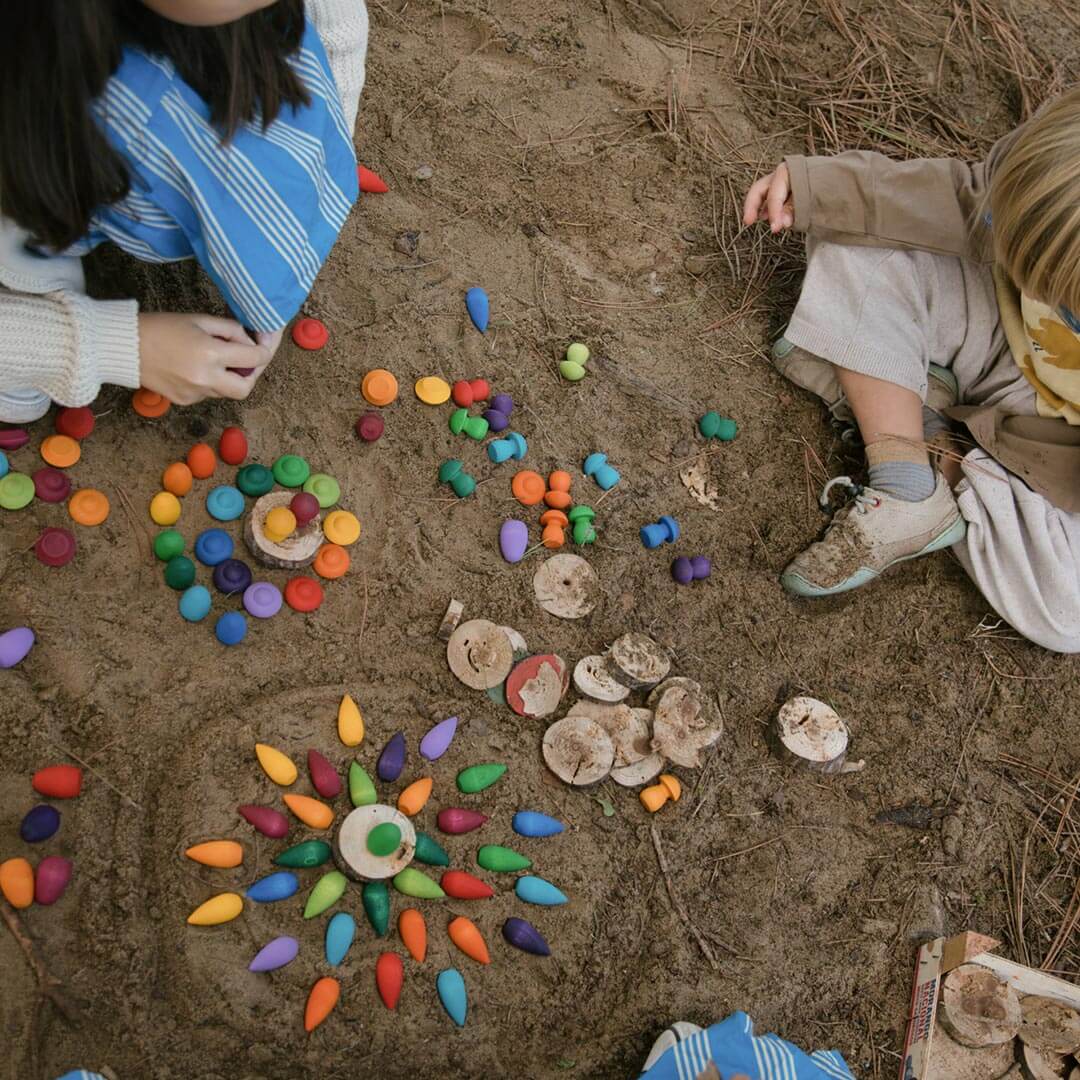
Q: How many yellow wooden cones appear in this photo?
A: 3